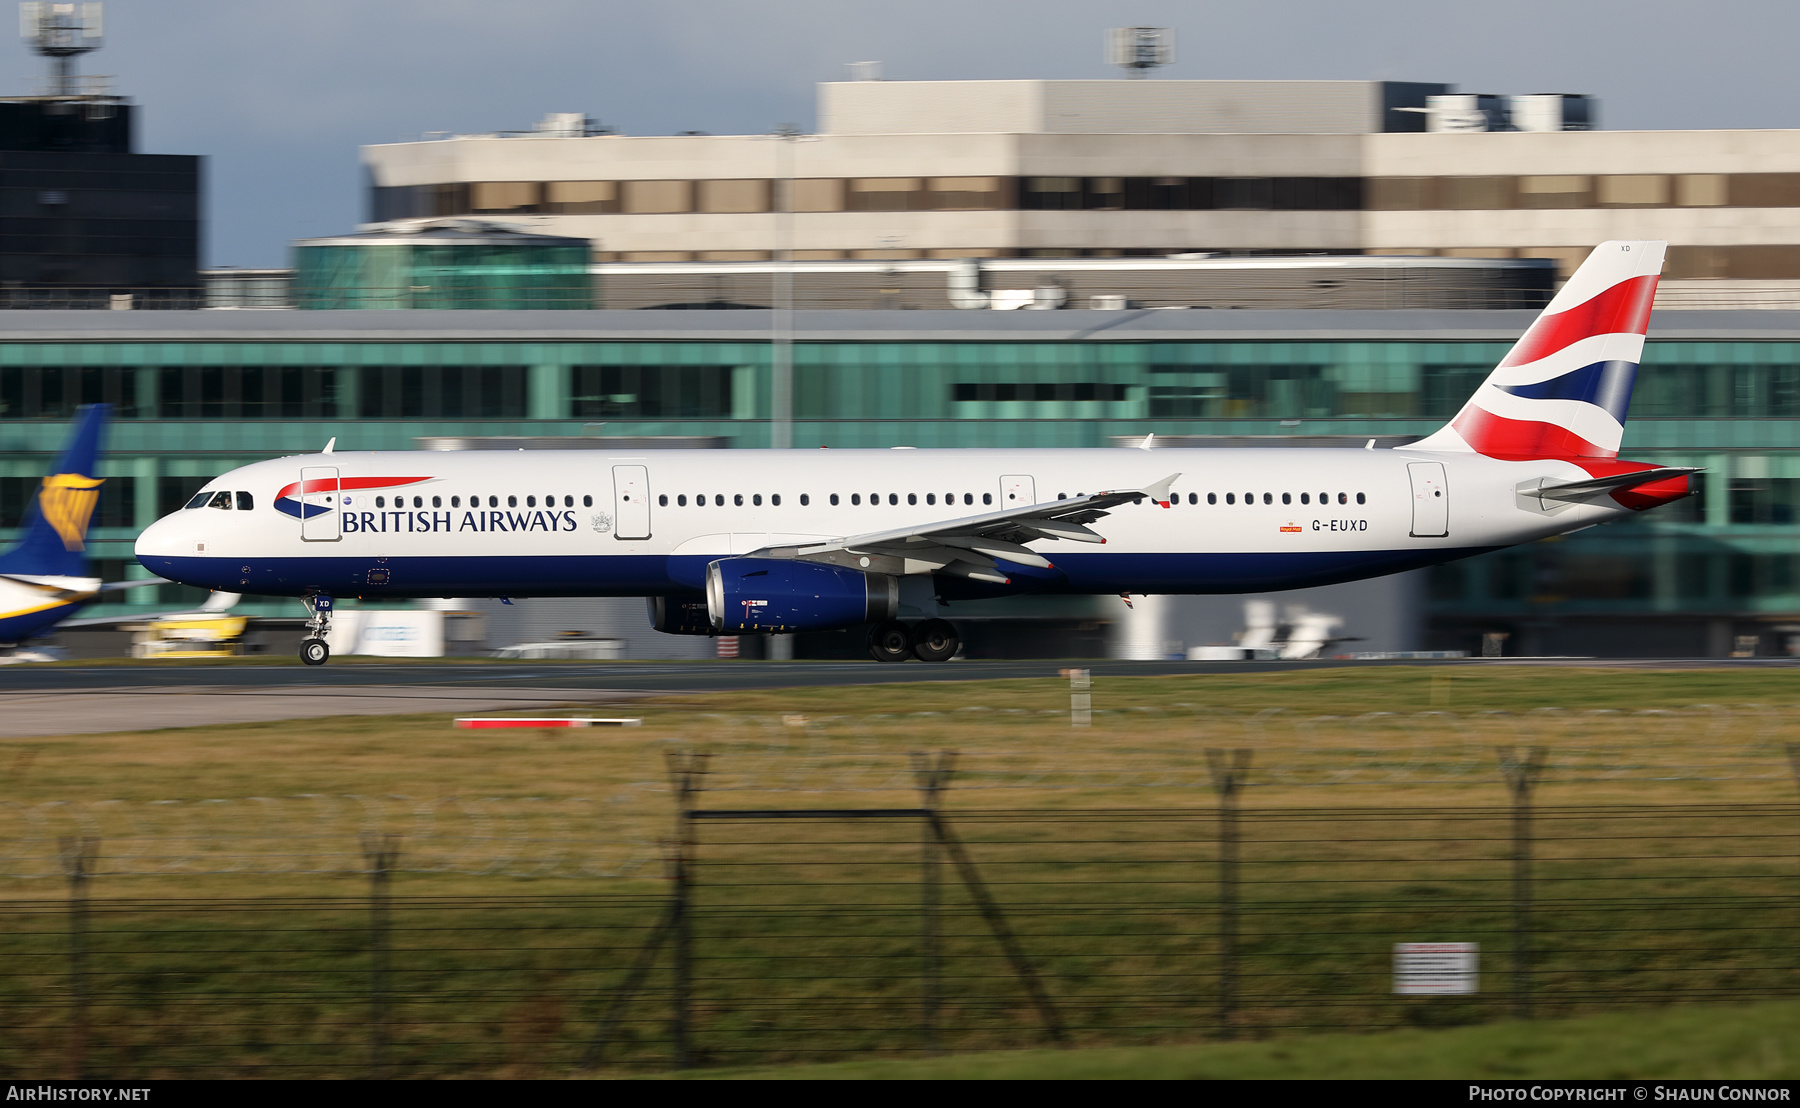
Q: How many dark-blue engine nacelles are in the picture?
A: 2